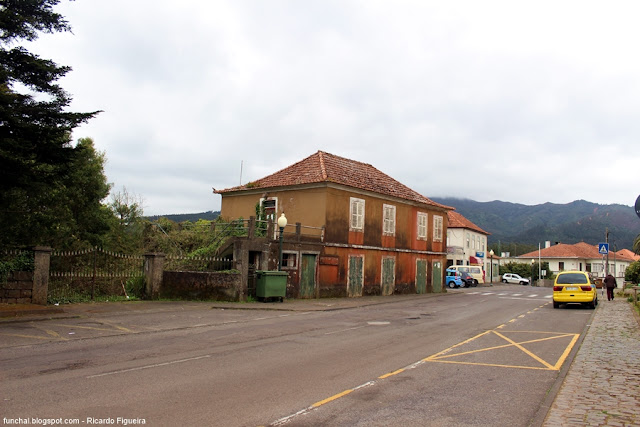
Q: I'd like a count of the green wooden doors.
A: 5